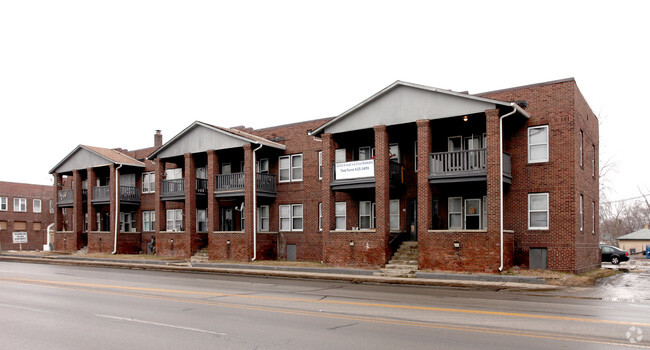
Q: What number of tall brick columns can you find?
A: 12